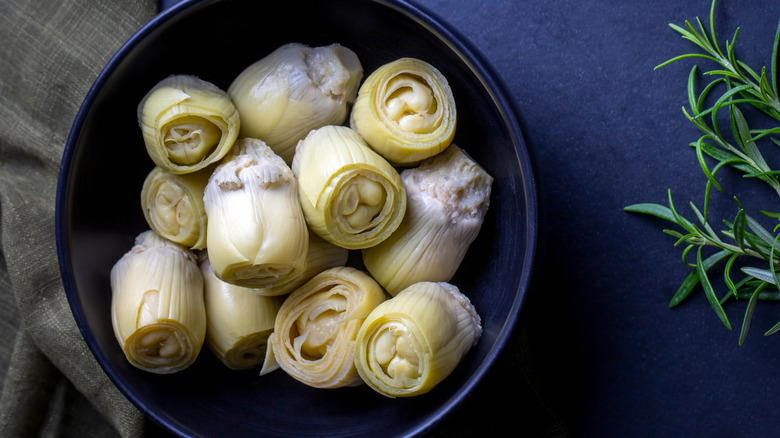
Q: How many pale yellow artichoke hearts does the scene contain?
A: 12